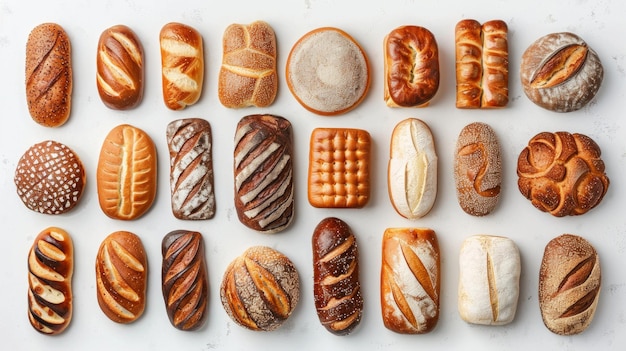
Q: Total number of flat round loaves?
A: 1